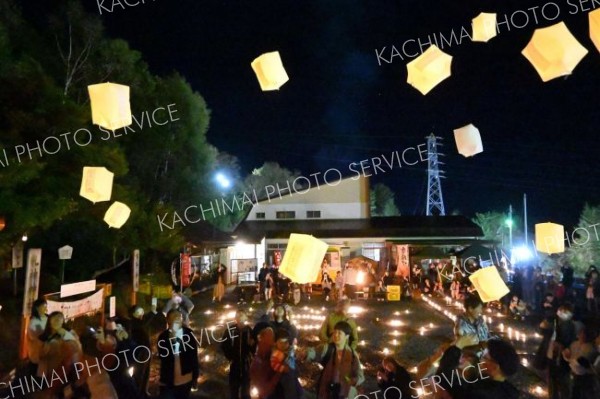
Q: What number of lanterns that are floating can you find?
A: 12